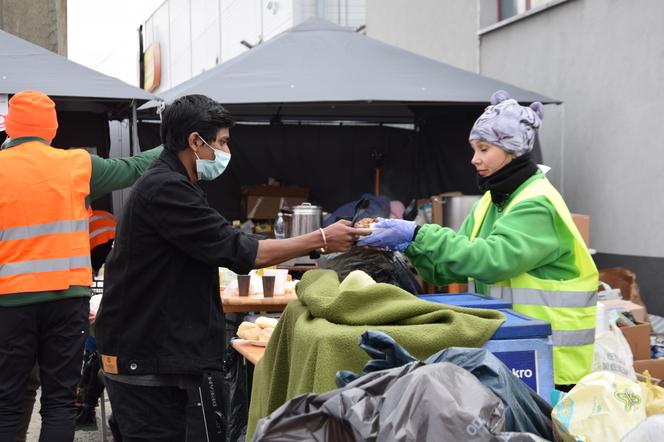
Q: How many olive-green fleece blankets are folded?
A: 1